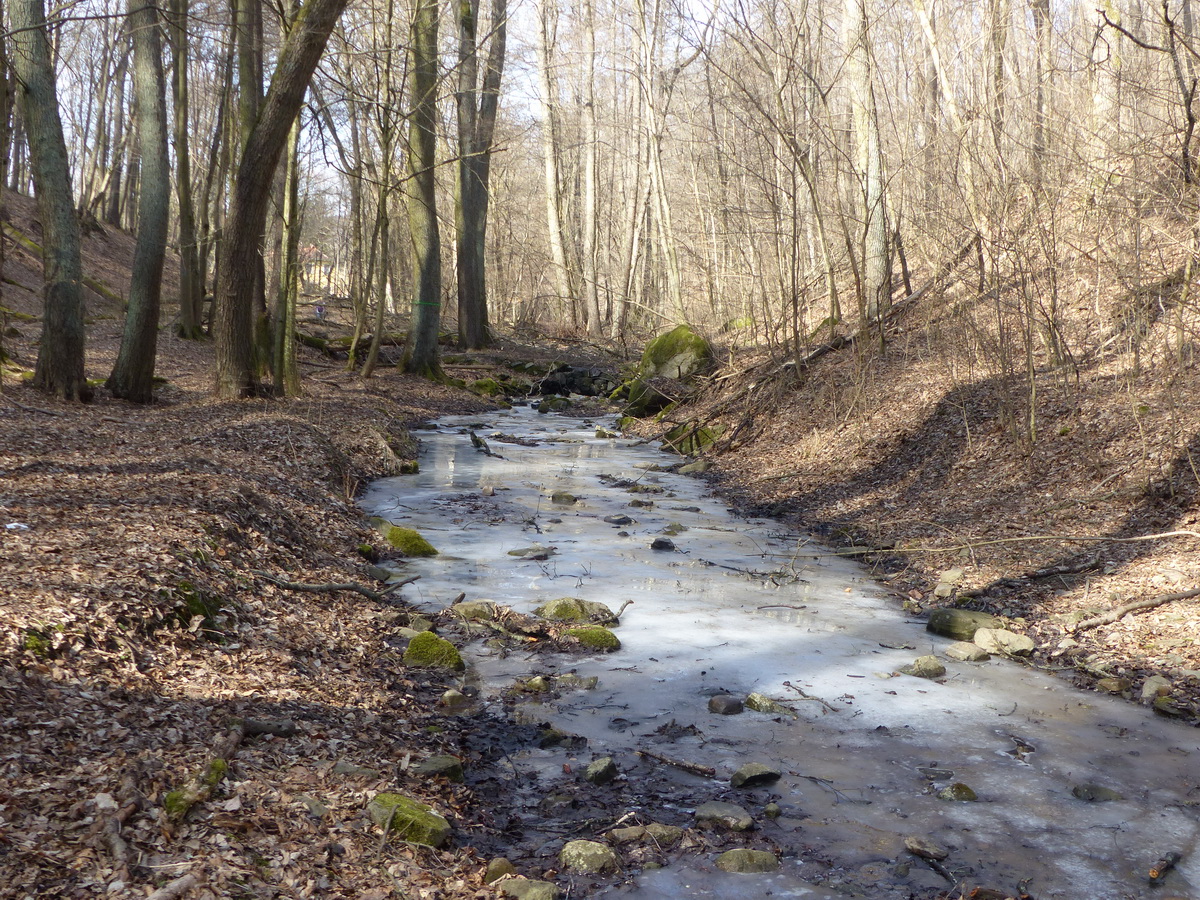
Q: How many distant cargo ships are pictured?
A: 0